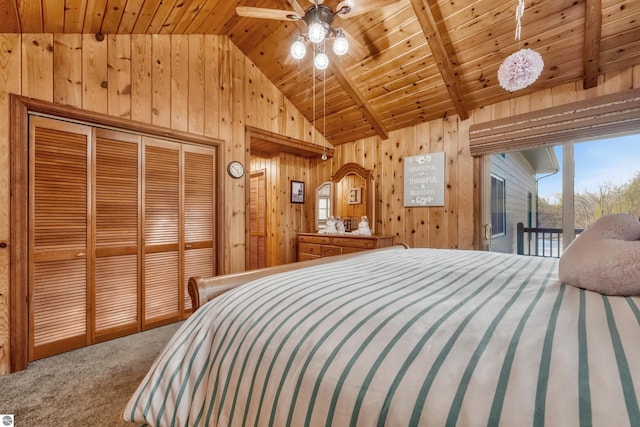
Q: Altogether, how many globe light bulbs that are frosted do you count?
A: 4